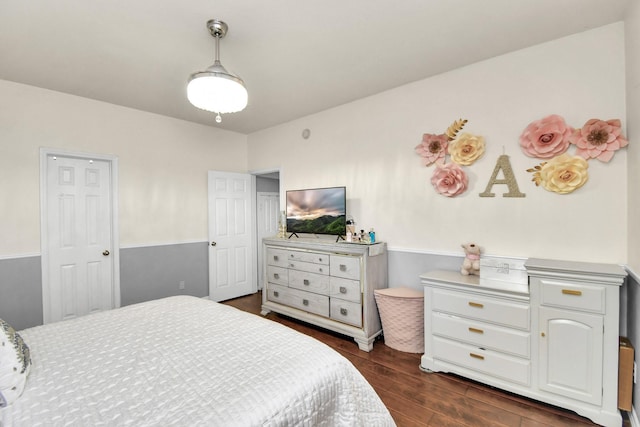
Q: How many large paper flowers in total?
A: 6